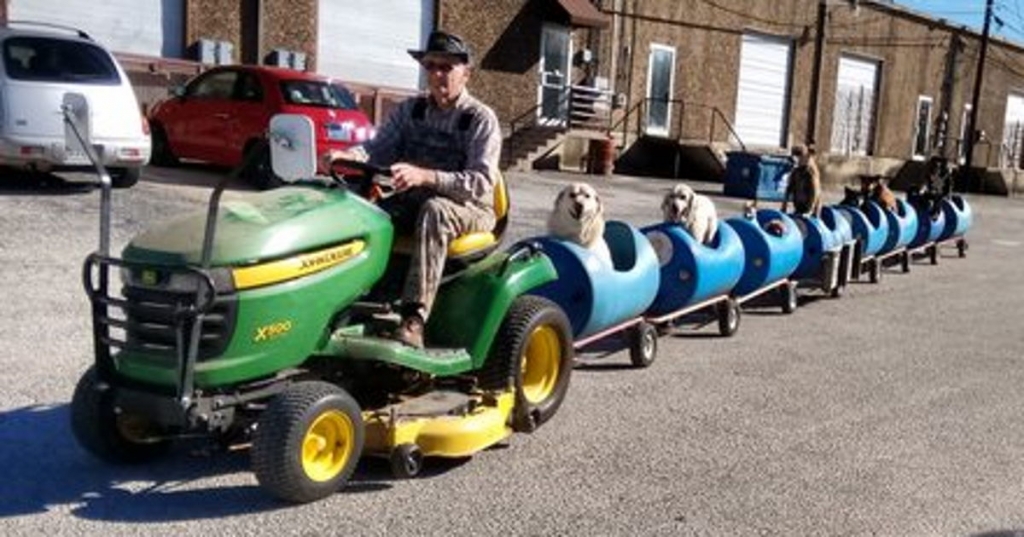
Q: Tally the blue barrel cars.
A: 8